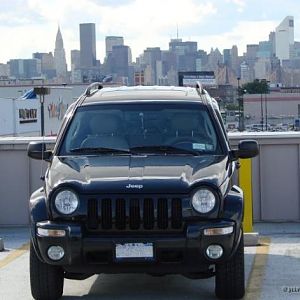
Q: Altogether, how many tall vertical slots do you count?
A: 7